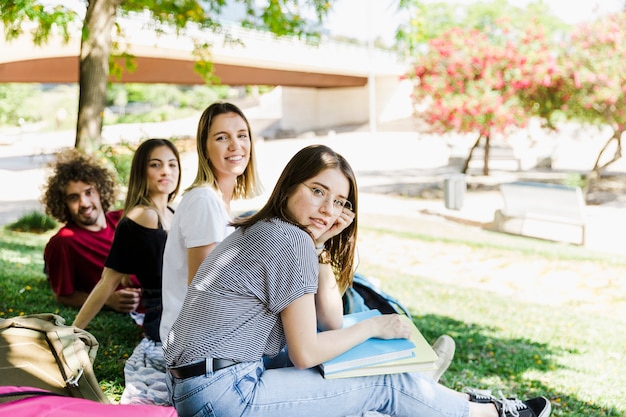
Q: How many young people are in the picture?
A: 4